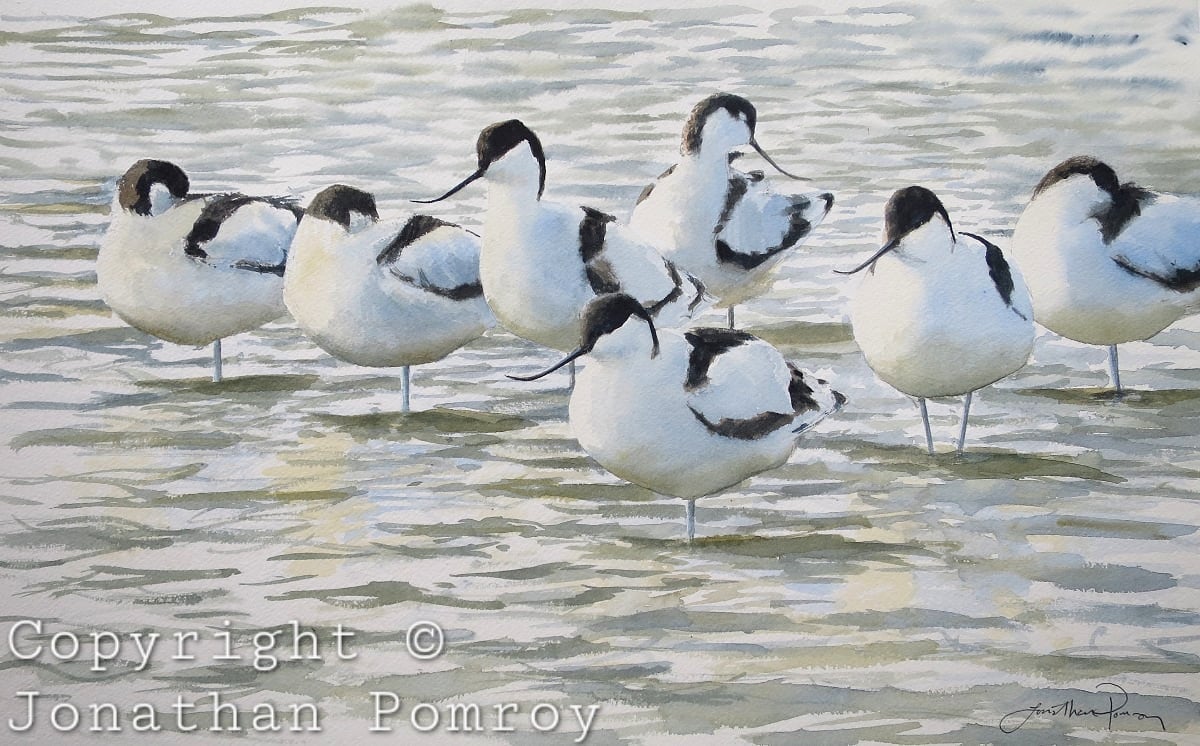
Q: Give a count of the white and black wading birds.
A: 7